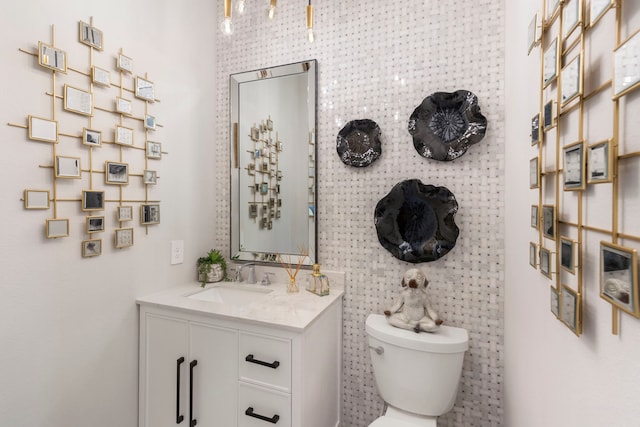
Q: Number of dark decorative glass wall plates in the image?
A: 3